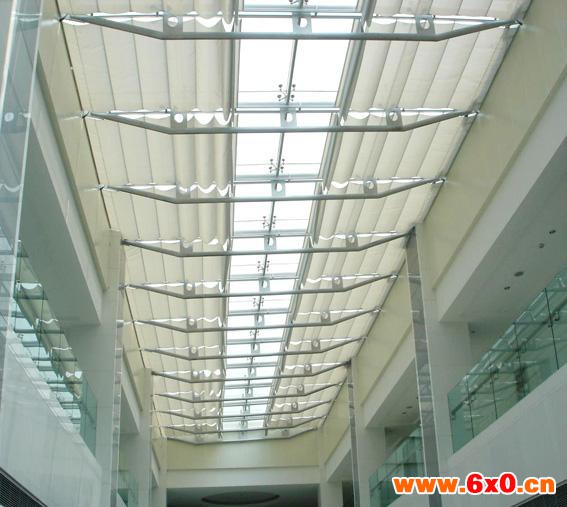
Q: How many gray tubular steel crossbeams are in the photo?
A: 12